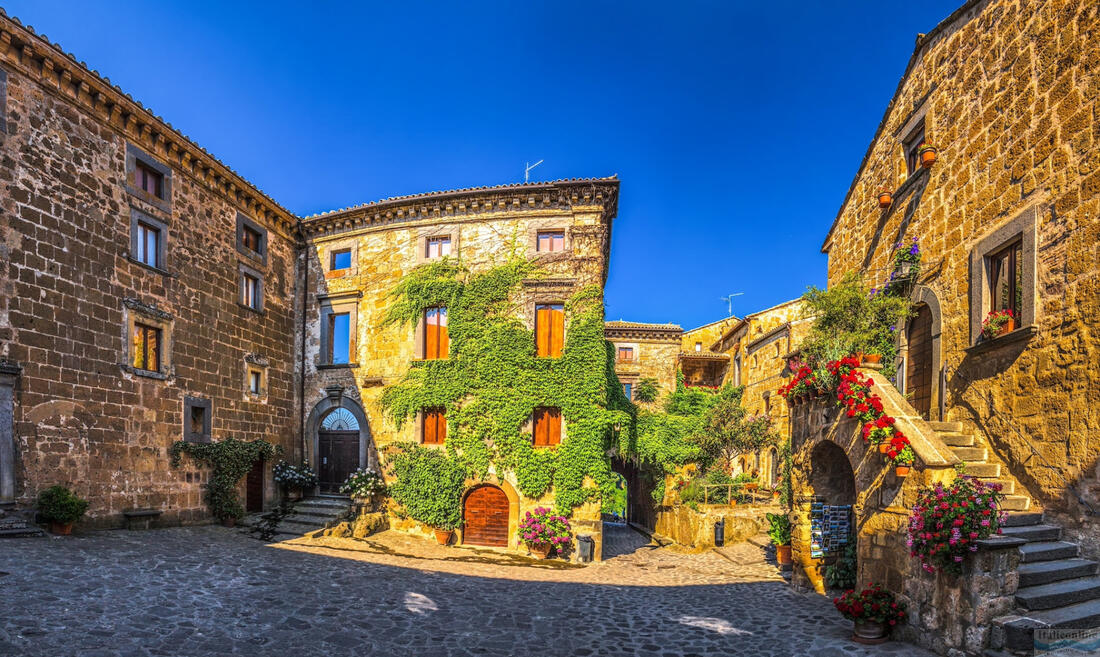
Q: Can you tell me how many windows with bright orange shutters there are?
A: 4